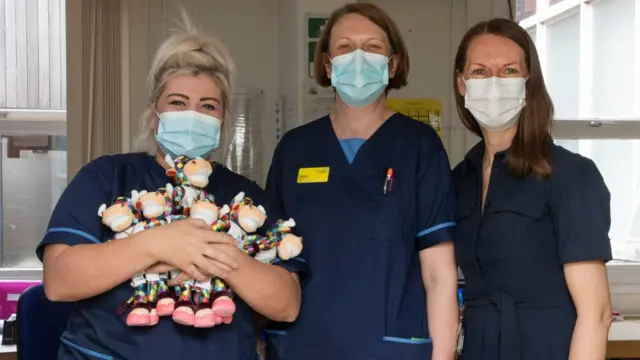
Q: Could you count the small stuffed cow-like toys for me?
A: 6